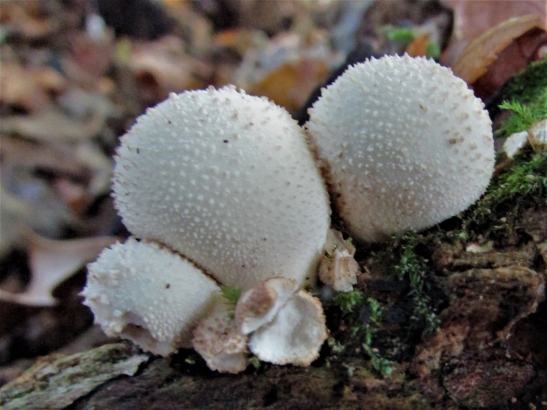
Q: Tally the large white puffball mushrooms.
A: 2